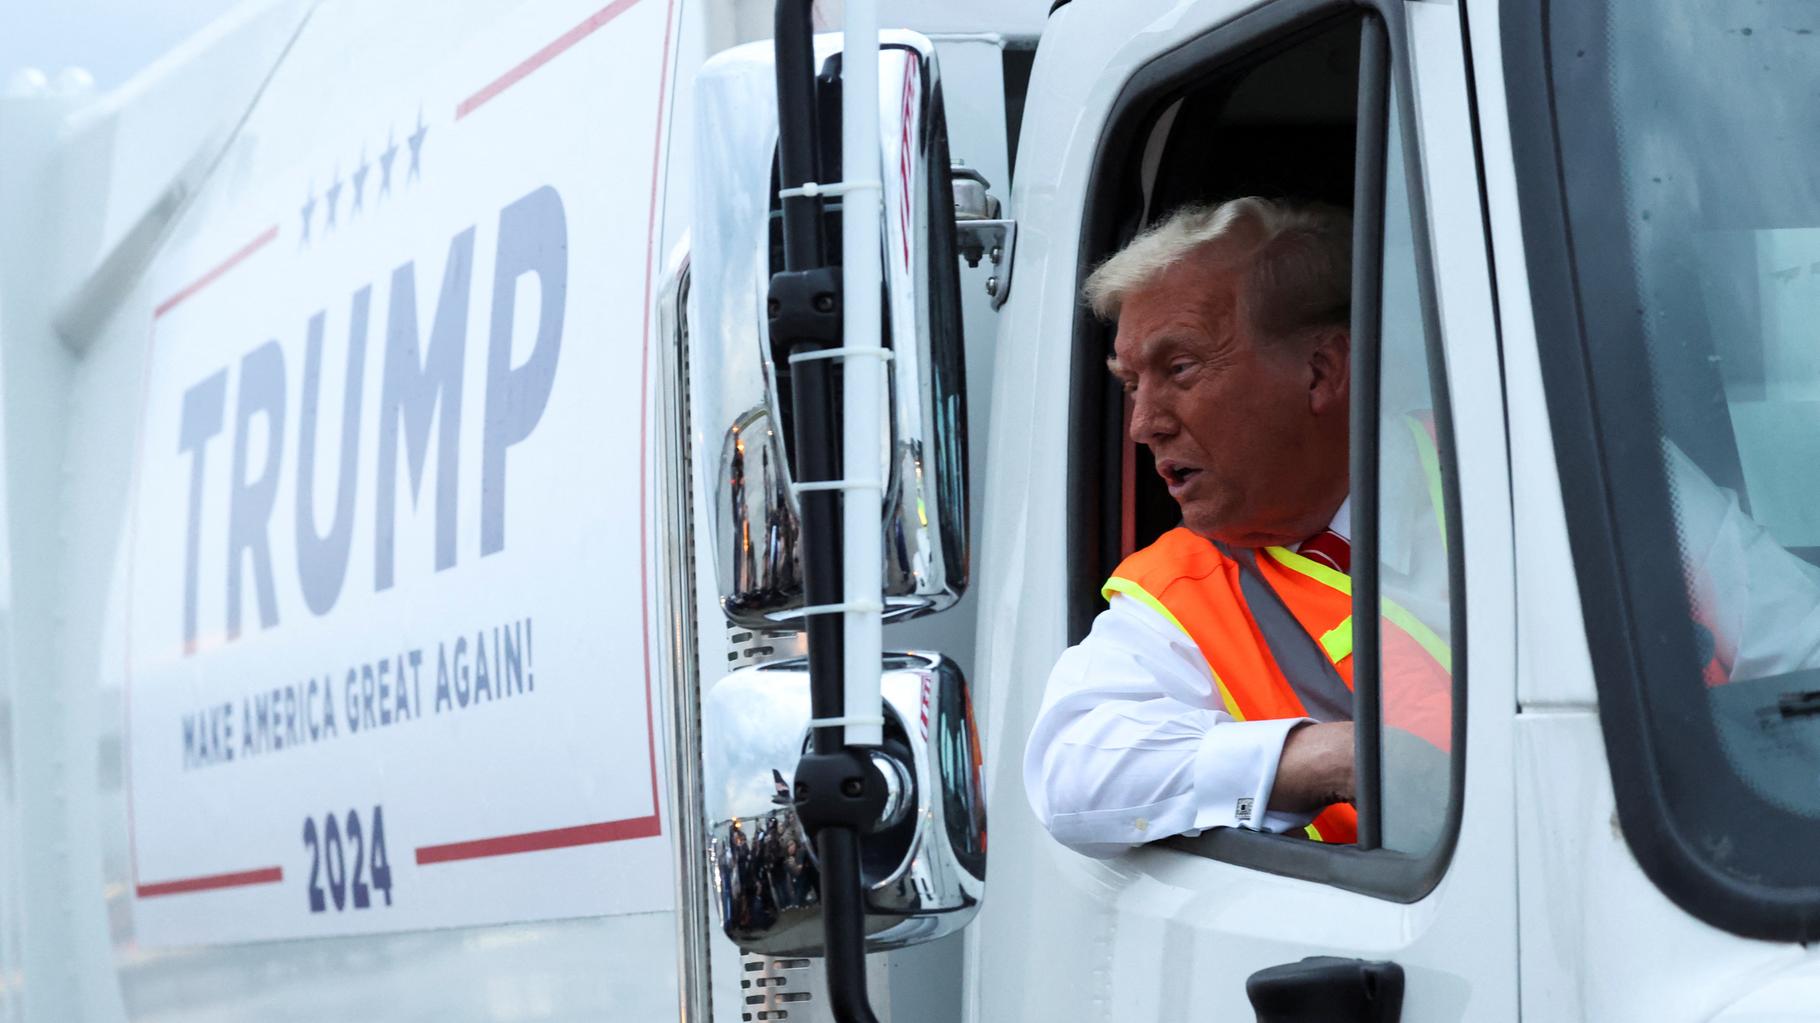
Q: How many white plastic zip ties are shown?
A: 5